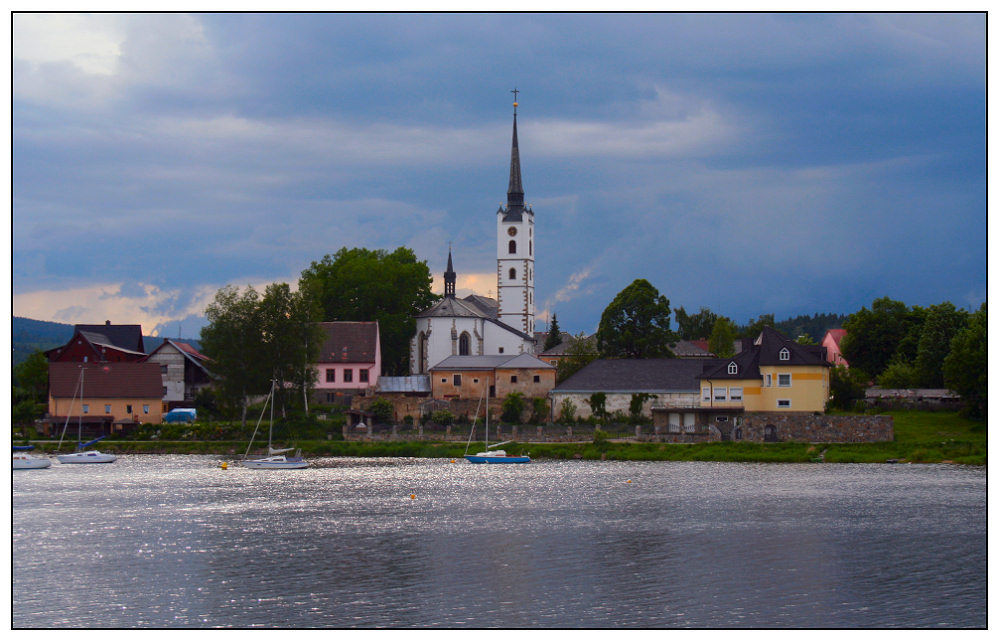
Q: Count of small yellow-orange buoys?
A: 4